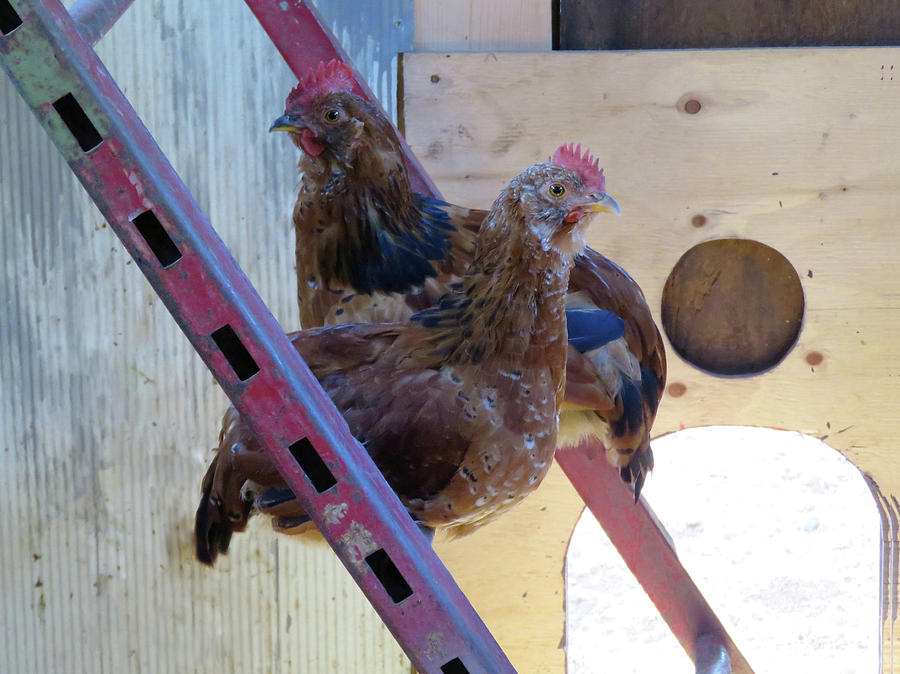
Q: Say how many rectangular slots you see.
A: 7